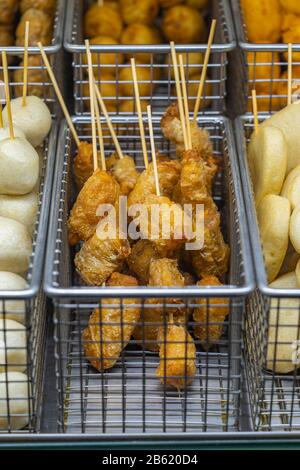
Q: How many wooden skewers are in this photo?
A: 14